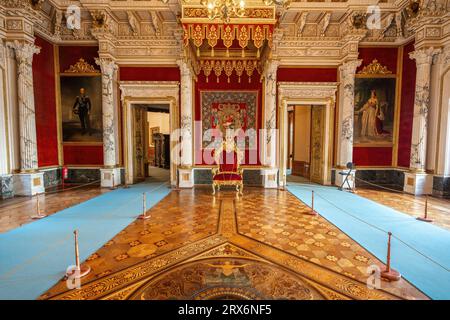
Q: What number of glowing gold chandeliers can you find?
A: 1